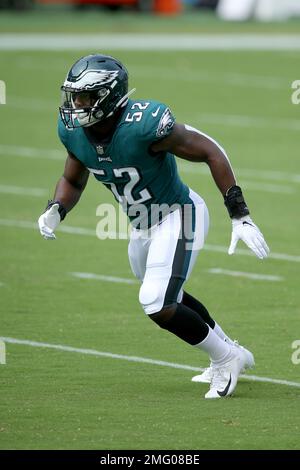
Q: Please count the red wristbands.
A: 0